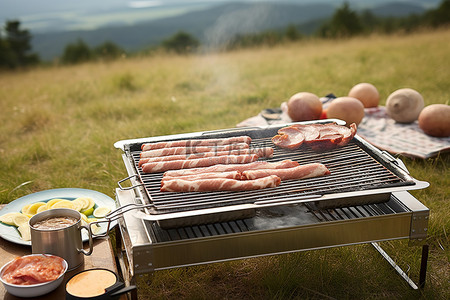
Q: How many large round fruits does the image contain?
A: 5